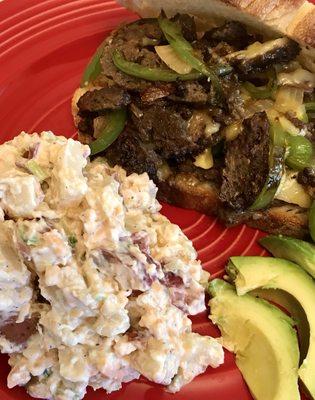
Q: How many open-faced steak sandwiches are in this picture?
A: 1